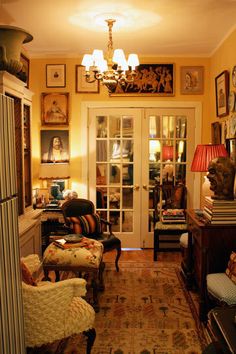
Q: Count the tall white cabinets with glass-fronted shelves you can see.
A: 1